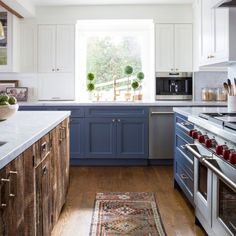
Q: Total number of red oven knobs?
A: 7